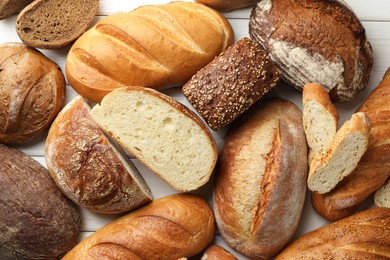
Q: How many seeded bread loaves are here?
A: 1